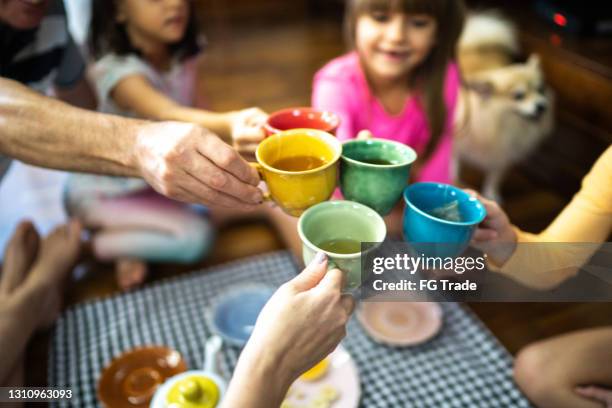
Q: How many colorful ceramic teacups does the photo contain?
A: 5